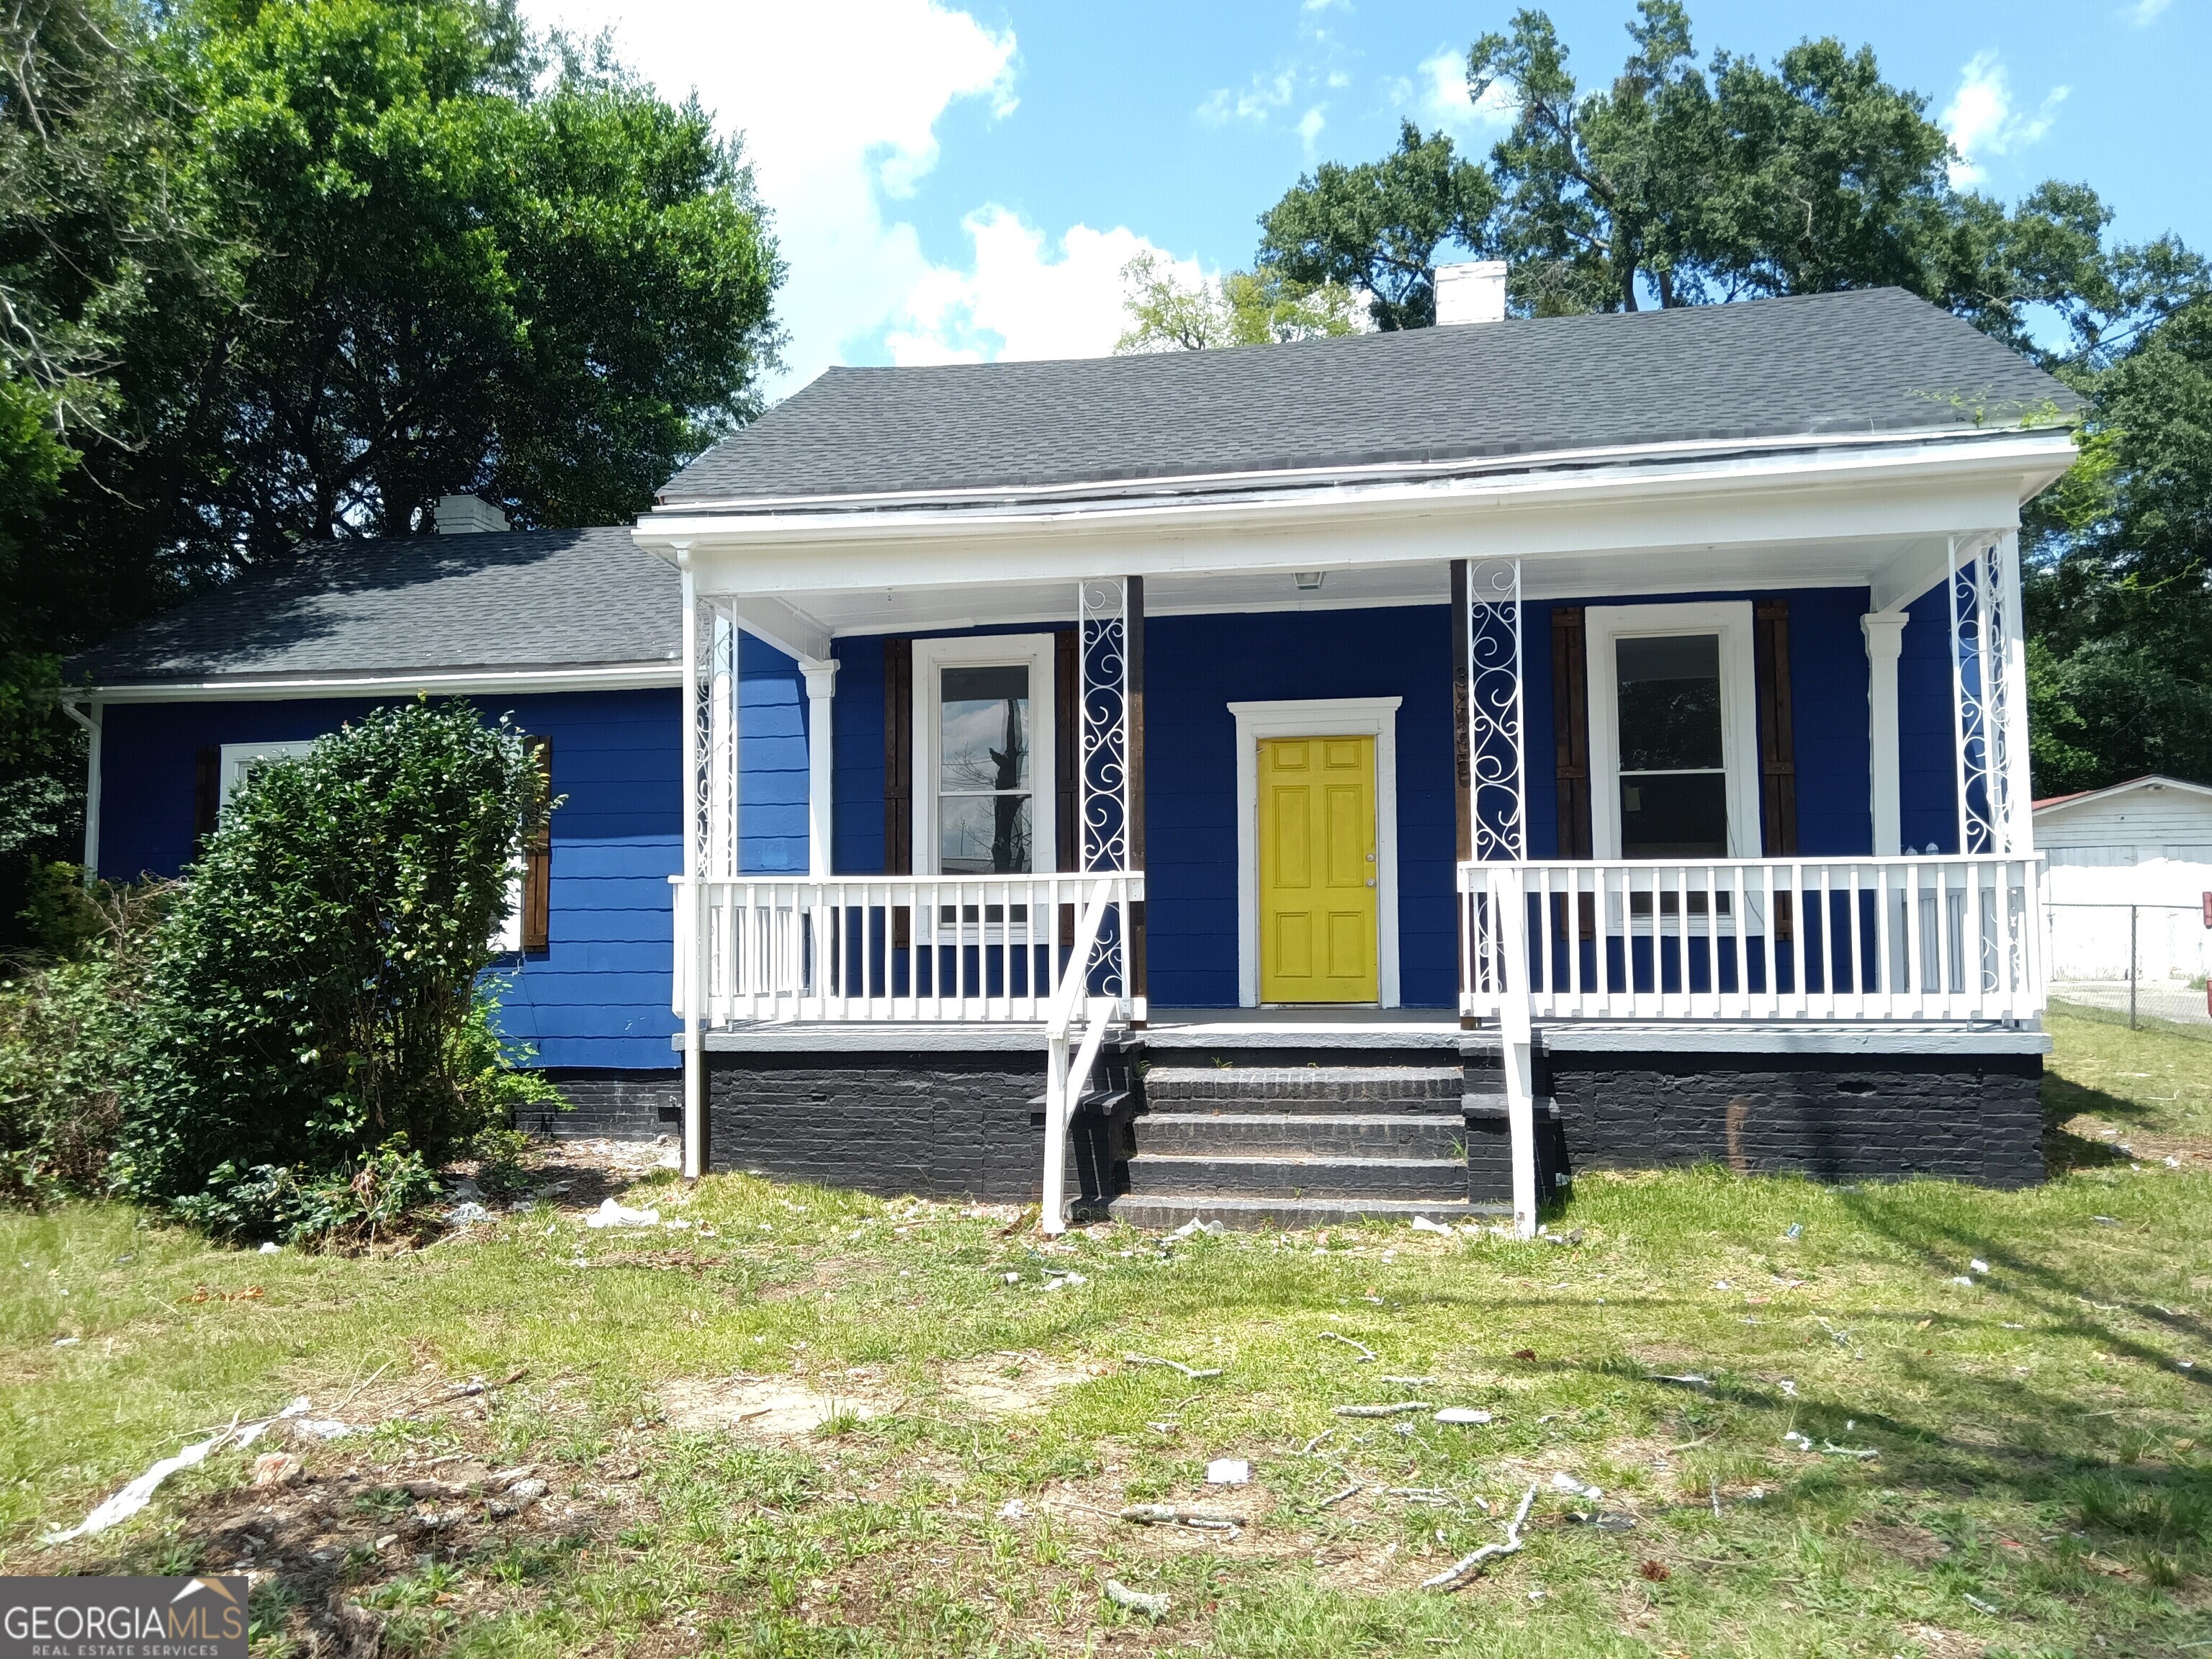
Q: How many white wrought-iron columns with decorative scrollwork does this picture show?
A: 4